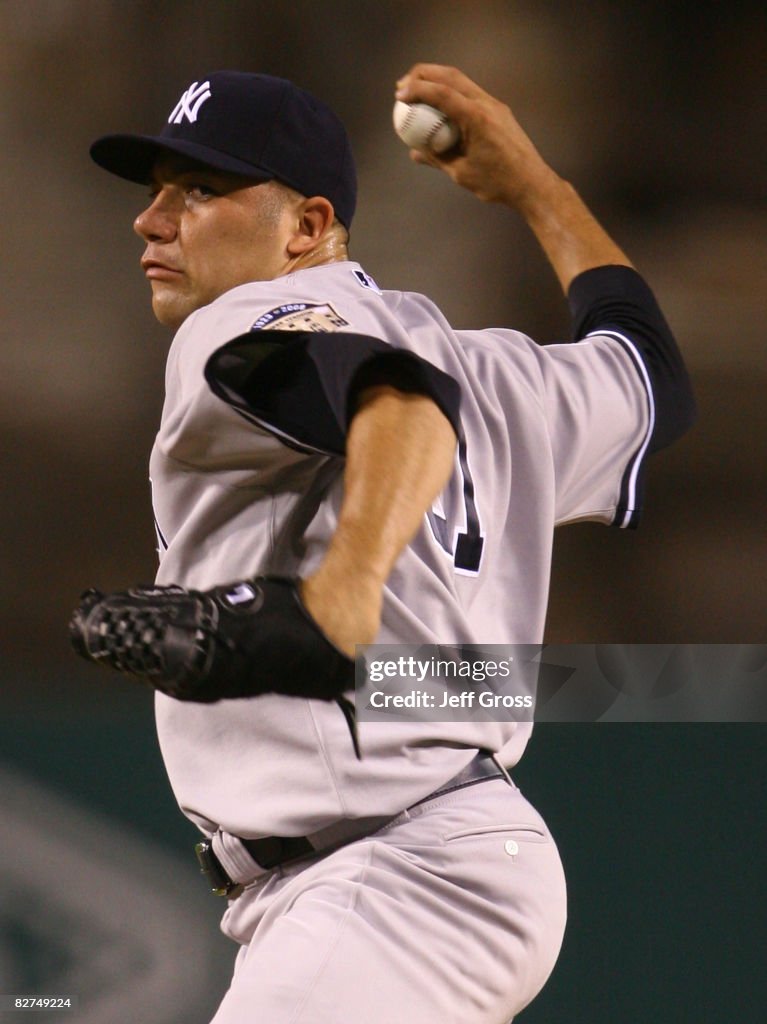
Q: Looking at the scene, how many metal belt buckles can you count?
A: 1